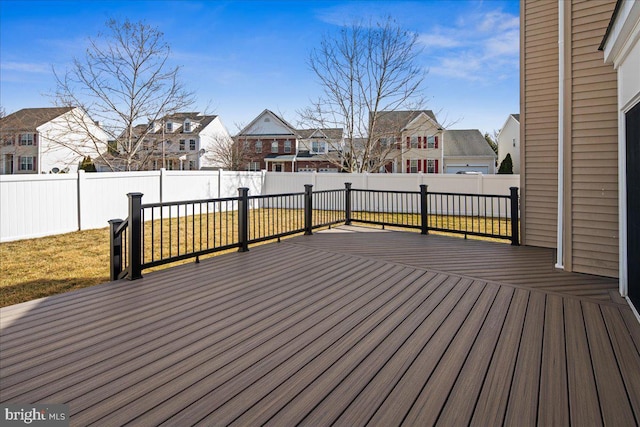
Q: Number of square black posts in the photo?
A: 7